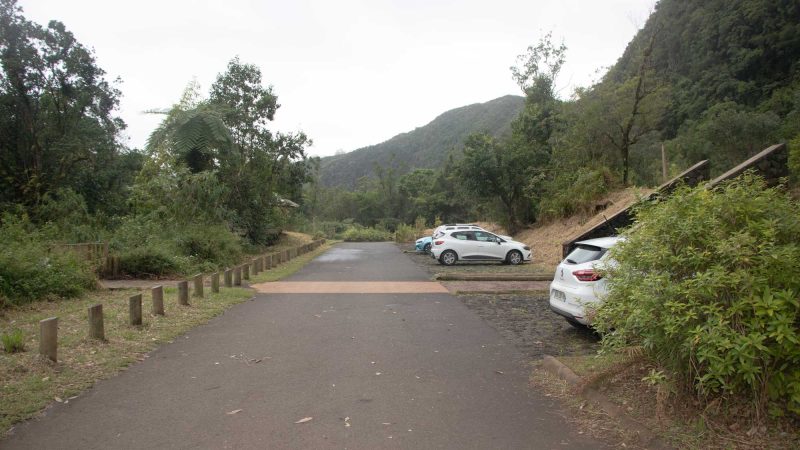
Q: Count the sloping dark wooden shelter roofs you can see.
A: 2